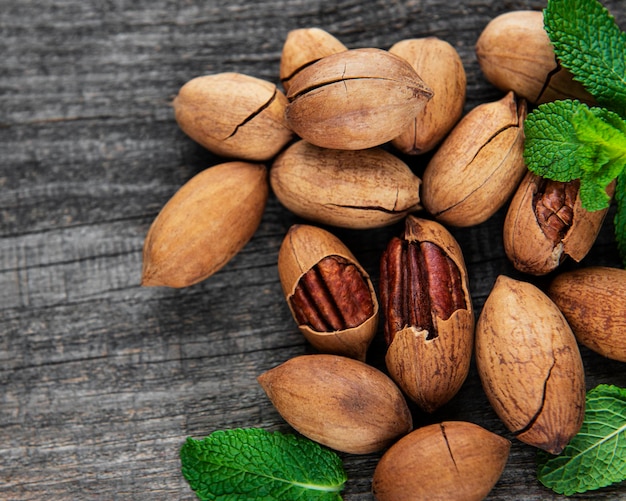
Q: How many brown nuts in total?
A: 15